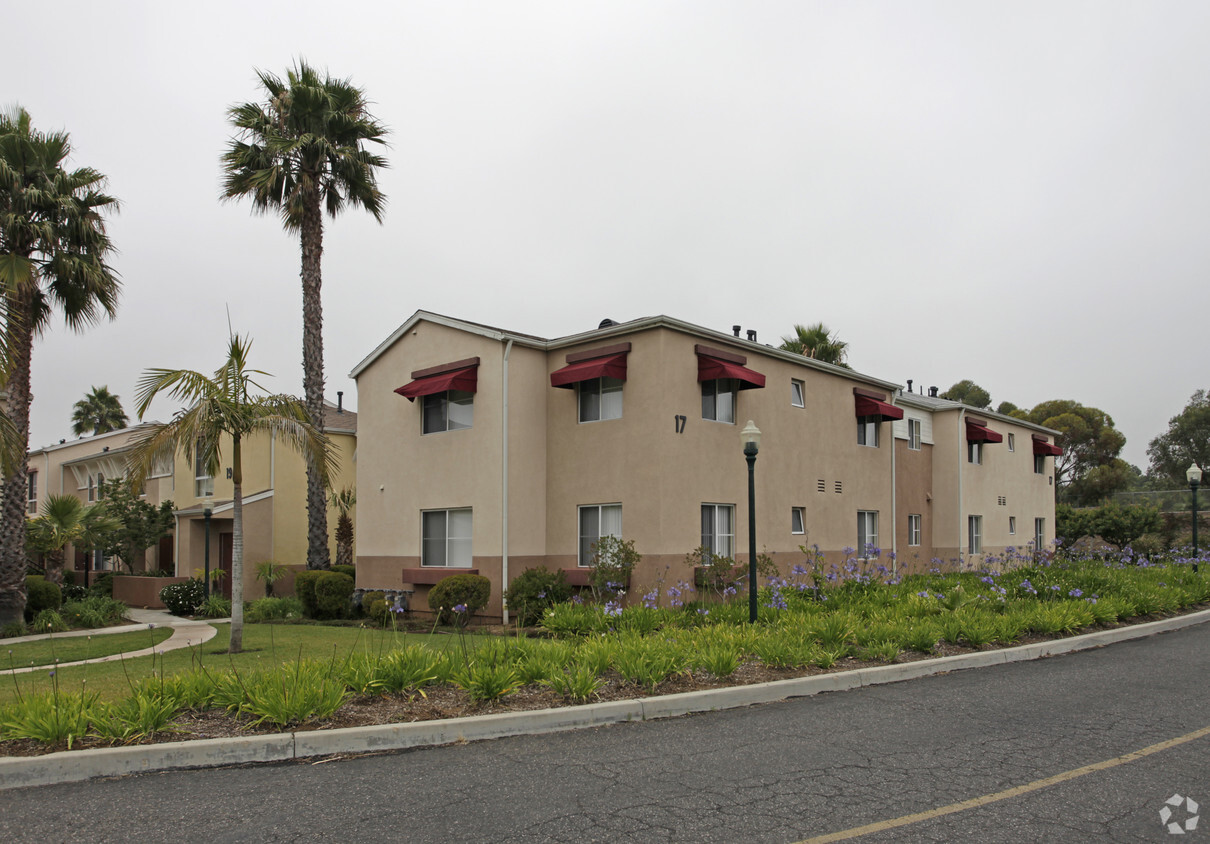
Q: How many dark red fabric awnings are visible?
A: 6